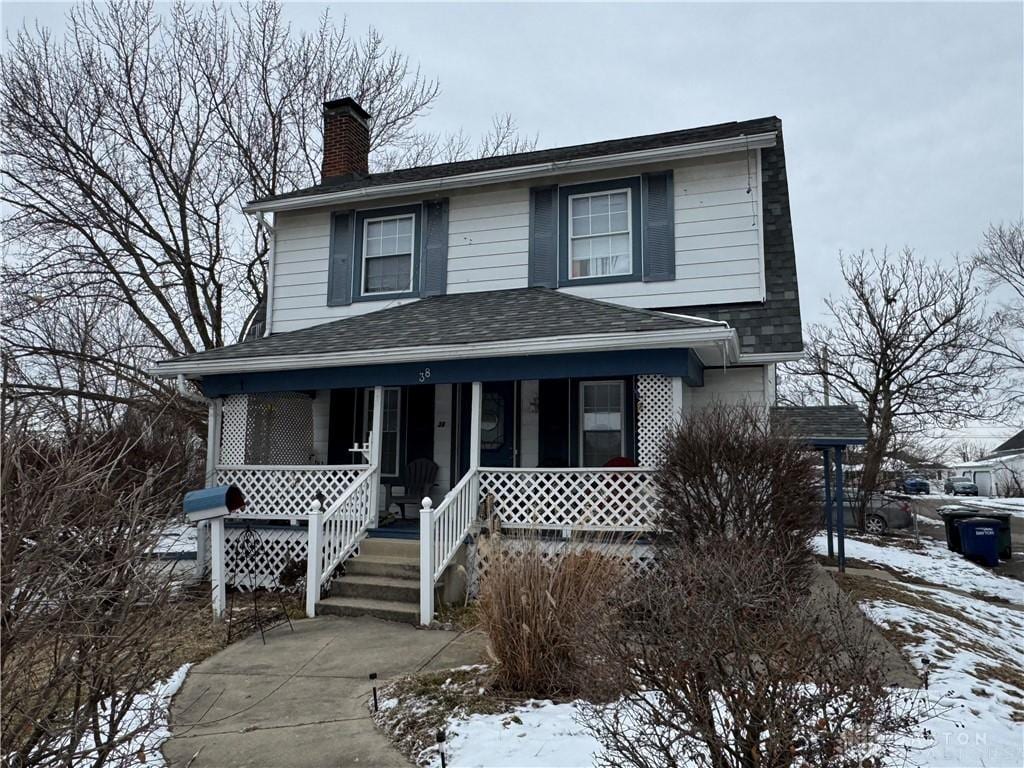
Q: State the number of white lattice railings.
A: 2